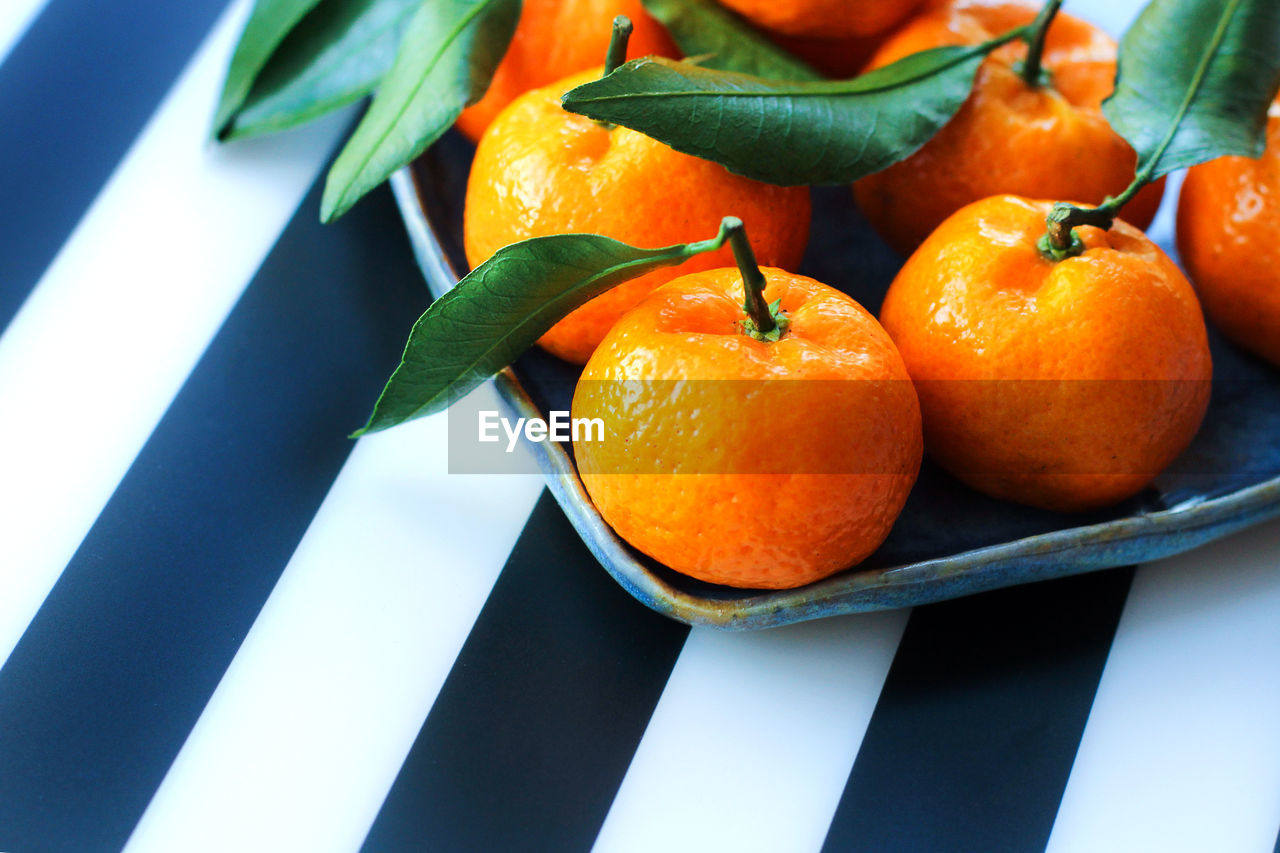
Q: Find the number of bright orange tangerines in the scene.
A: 7